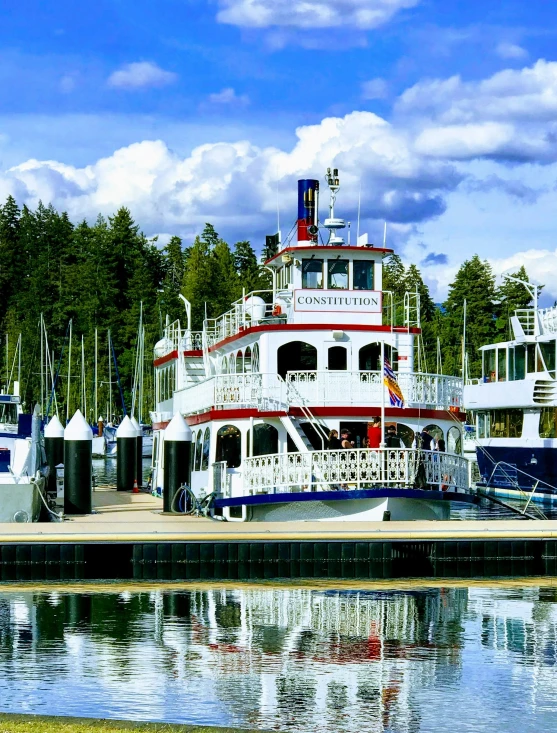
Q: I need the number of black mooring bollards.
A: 5